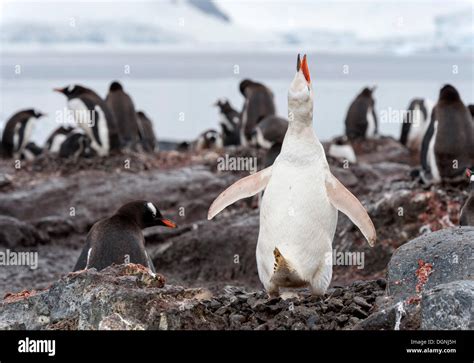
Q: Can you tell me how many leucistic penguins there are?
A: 1